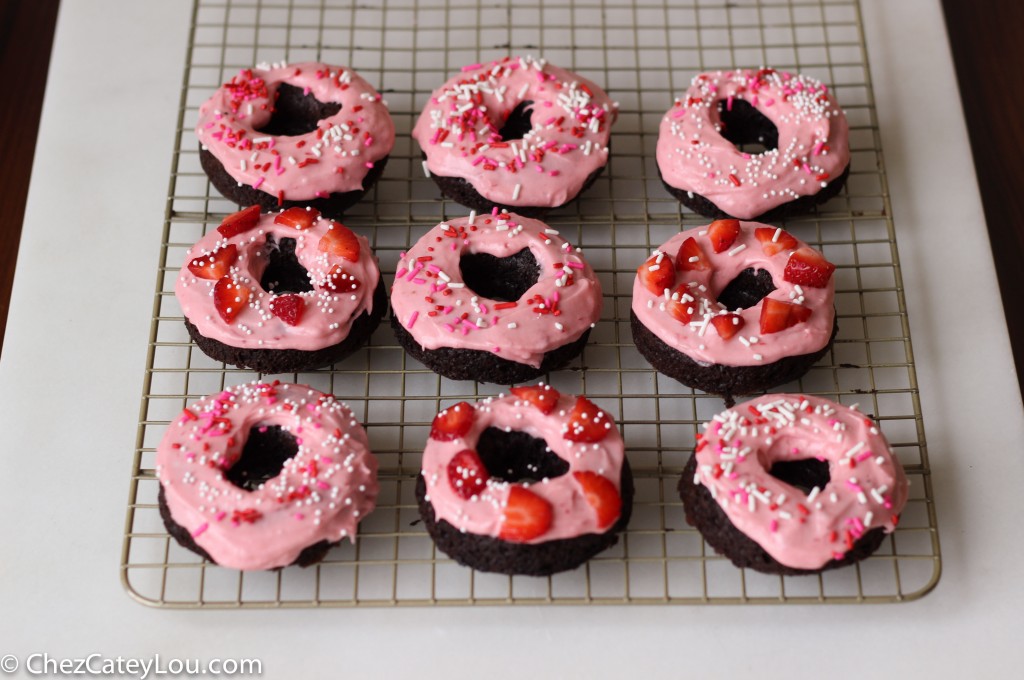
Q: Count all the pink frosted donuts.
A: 9